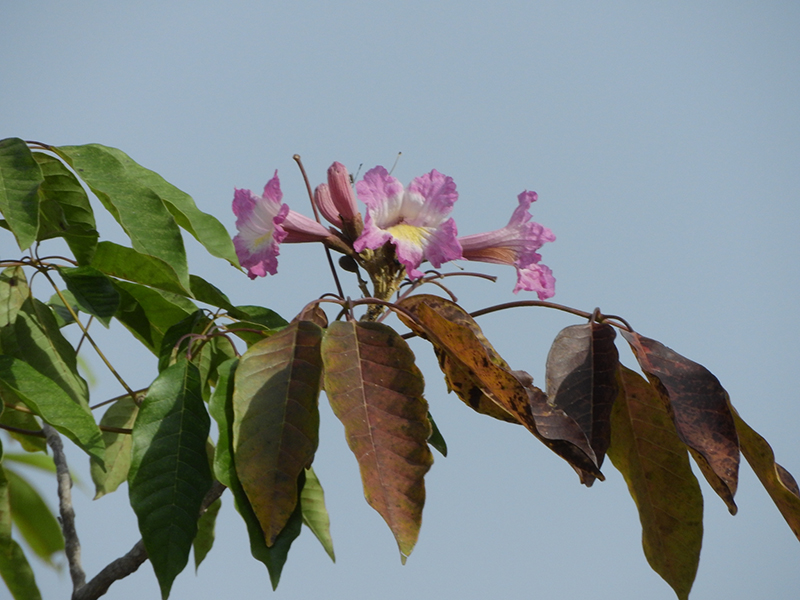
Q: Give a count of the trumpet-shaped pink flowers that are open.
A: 3